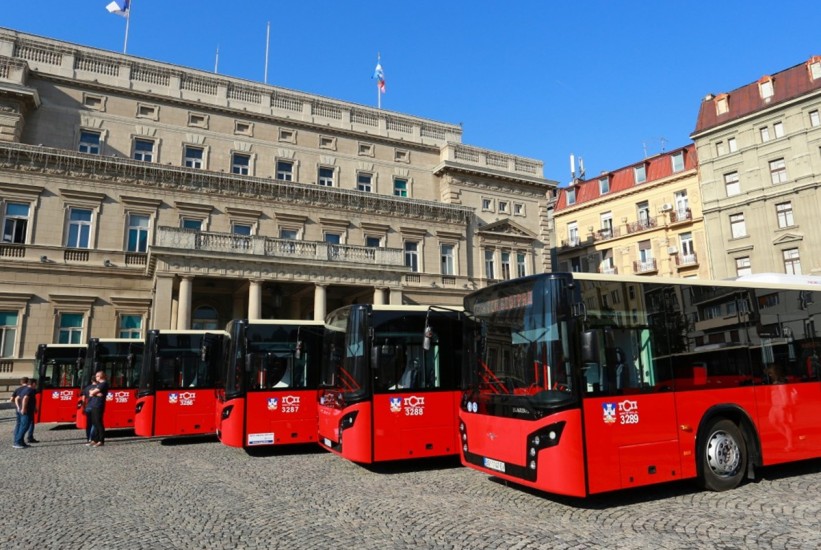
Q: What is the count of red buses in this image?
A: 6